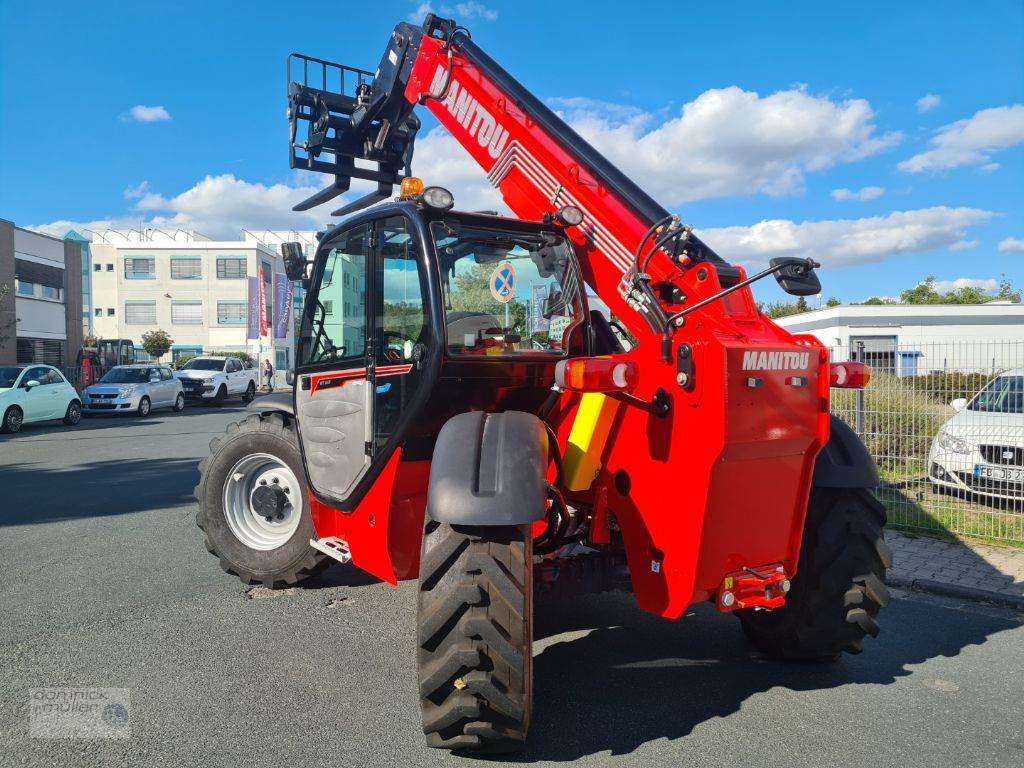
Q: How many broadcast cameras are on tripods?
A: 0